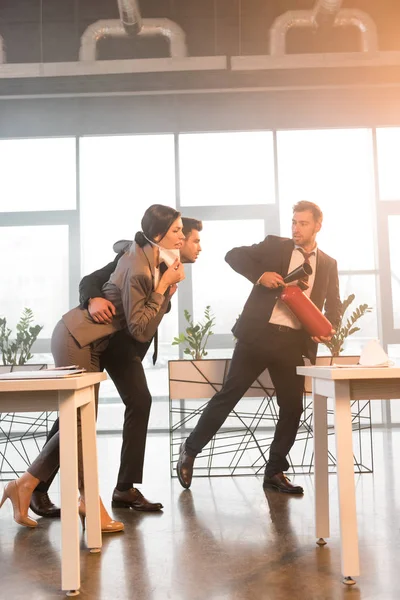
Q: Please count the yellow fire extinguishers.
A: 0